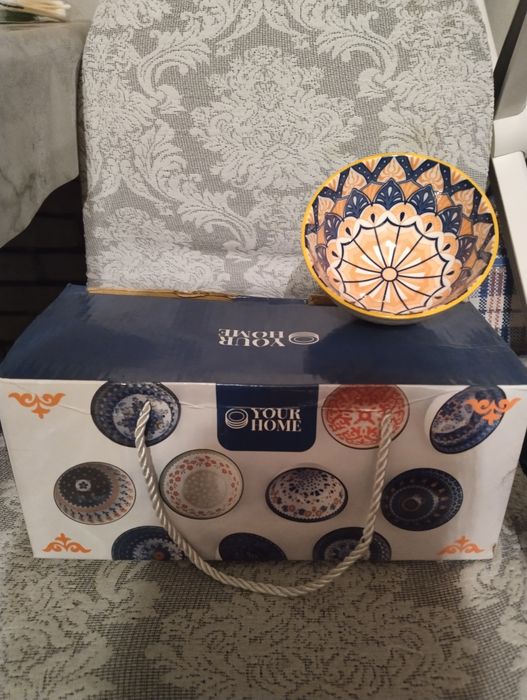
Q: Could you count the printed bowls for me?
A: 10